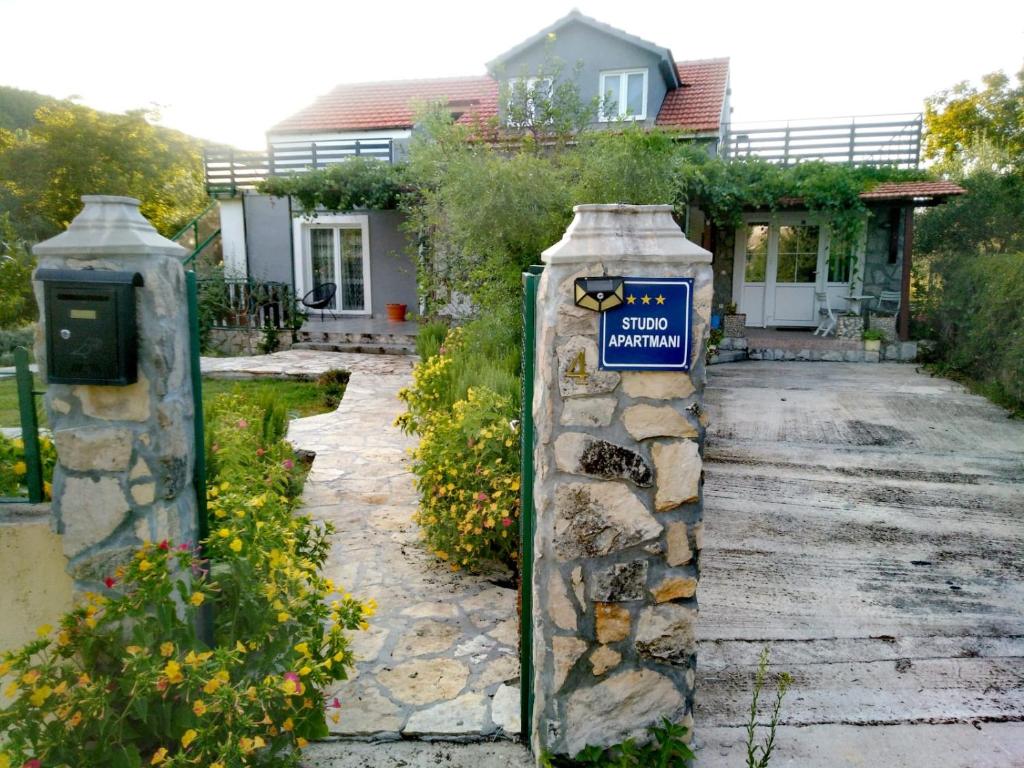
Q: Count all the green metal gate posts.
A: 2